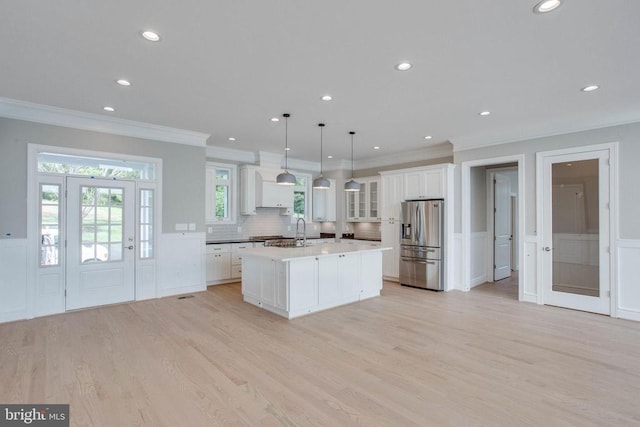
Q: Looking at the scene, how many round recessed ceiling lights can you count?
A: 14